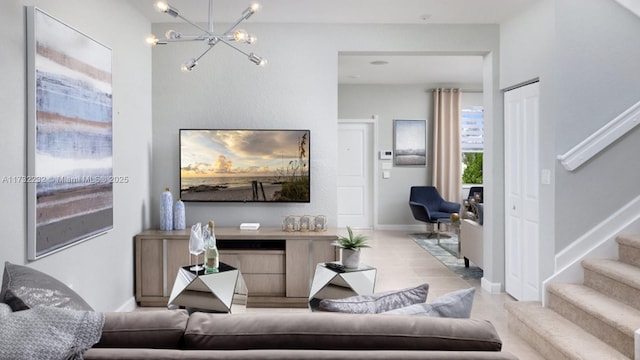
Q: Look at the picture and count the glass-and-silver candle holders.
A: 3